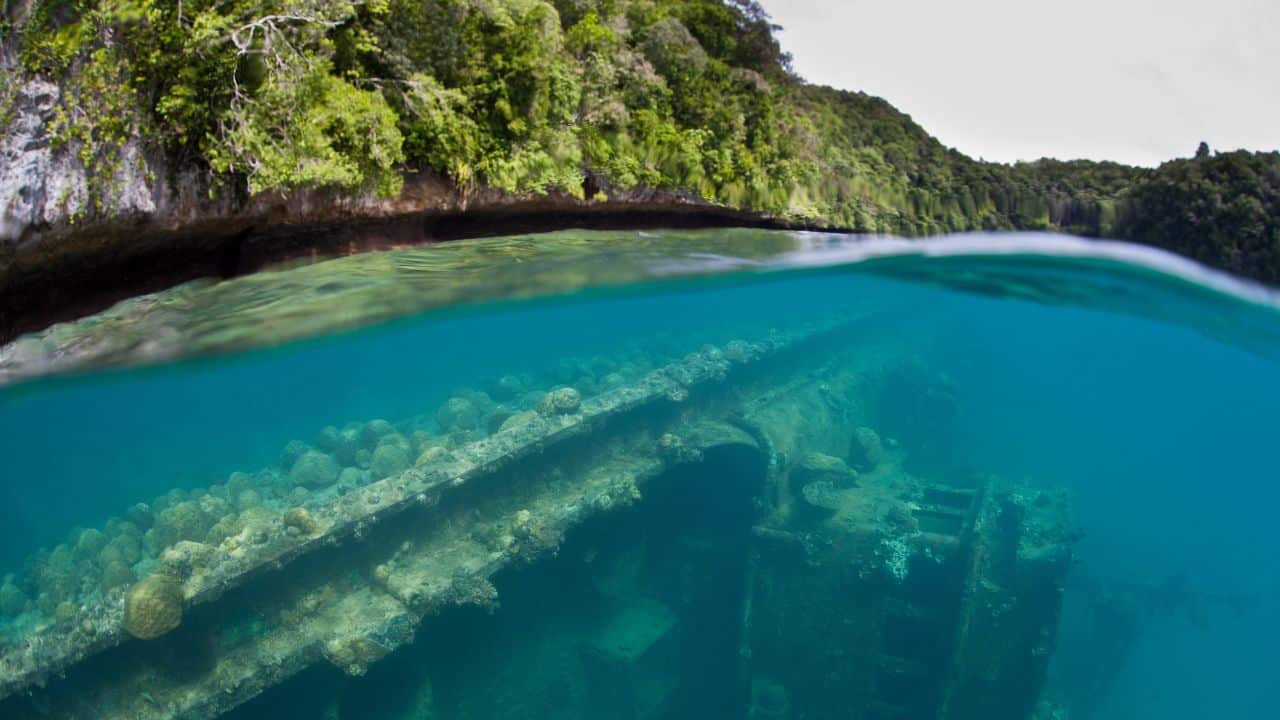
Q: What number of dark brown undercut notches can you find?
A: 1